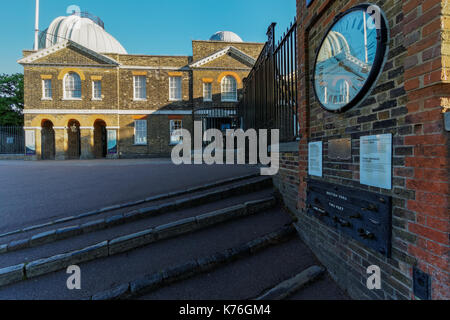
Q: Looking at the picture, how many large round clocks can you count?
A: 1